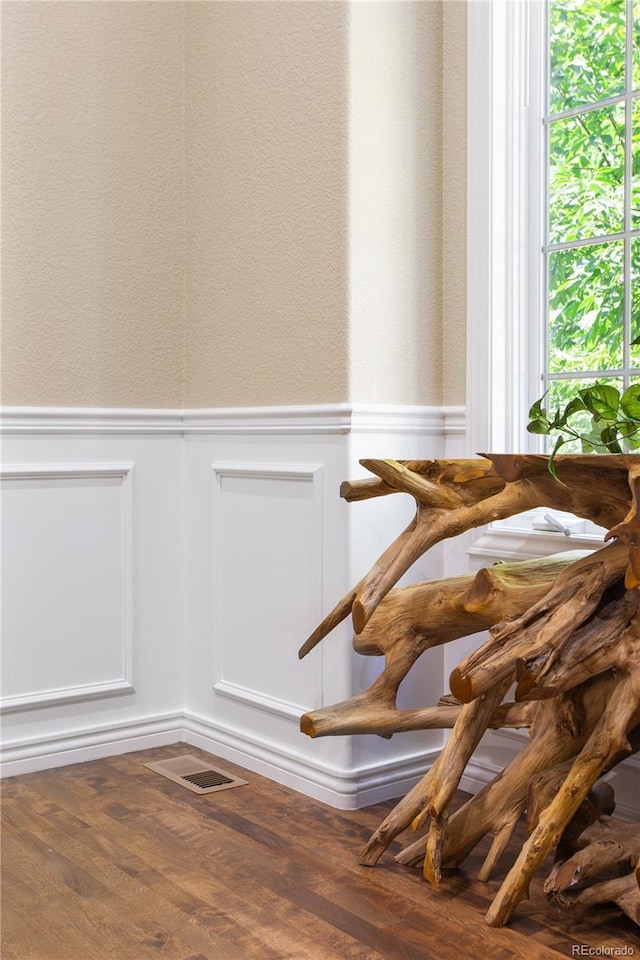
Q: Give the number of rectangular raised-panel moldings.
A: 2